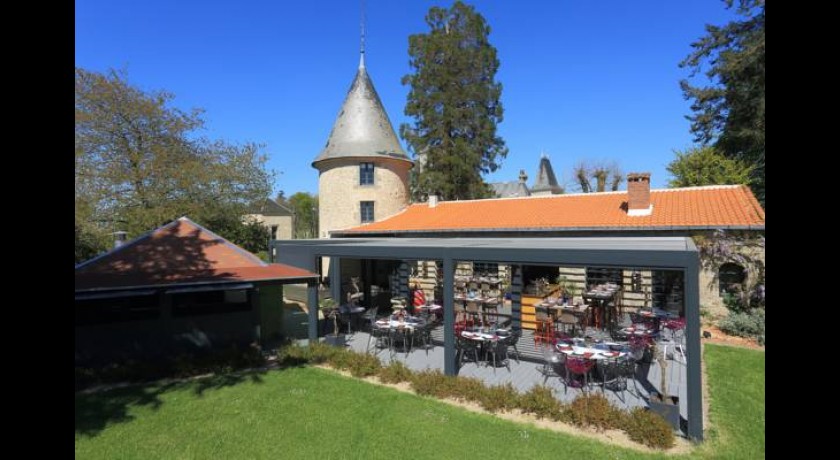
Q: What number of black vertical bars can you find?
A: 2